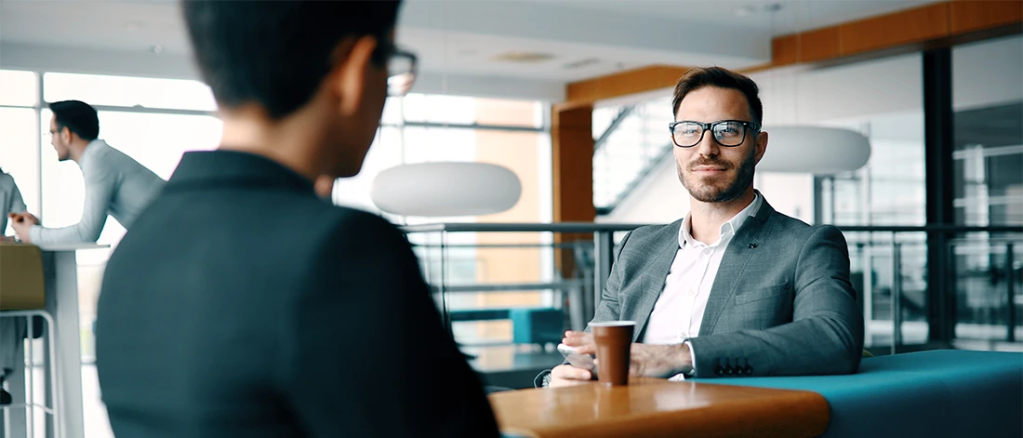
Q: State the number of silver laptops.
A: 0